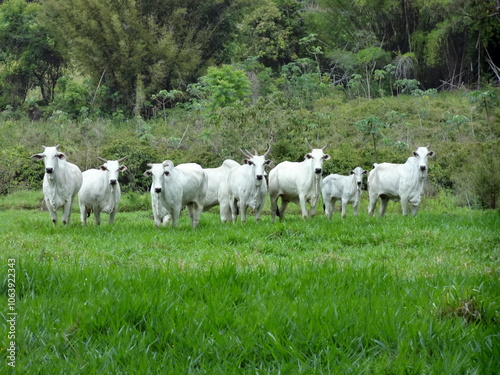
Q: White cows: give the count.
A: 8